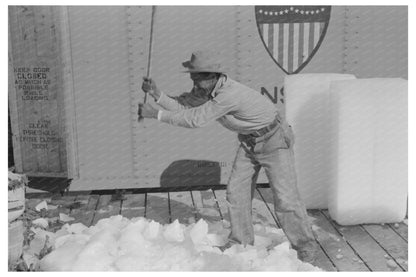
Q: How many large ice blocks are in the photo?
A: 2